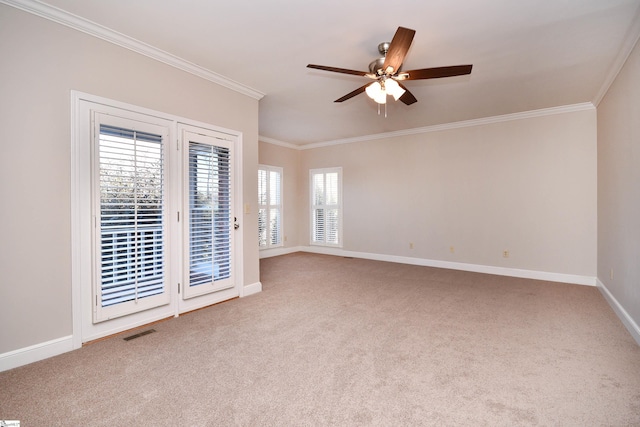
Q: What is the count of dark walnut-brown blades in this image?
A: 5